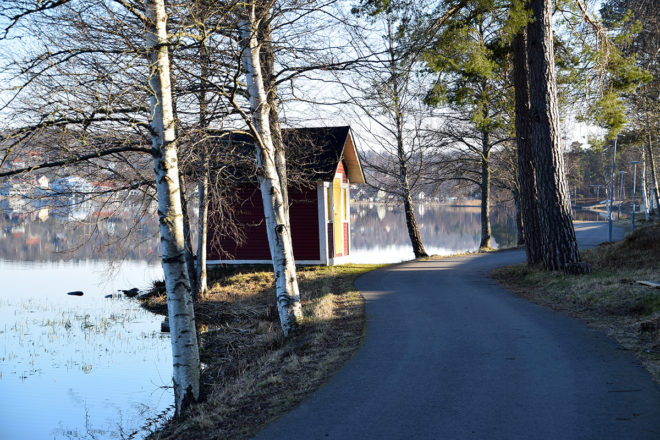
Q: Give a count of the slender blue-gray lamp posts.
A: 3